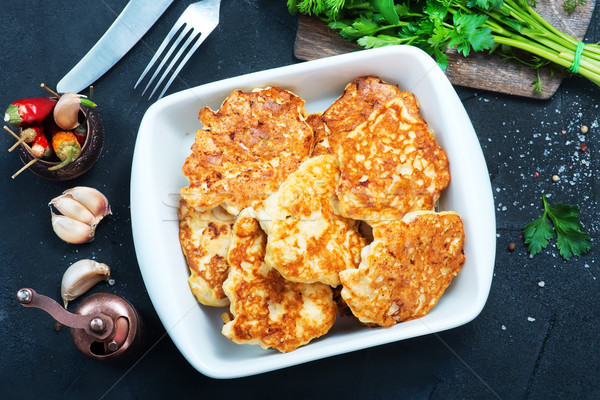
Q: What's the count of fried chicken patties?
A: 7